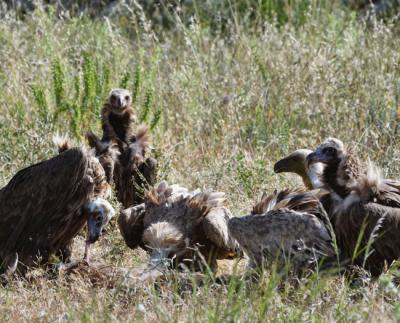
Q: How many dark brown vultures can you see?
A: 3